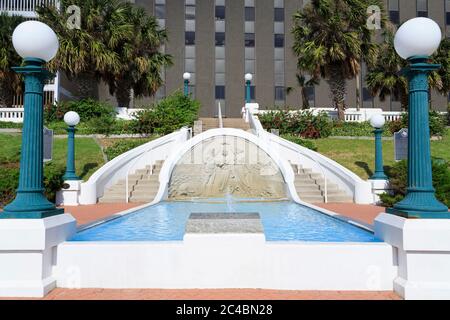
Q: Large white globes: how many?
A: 2